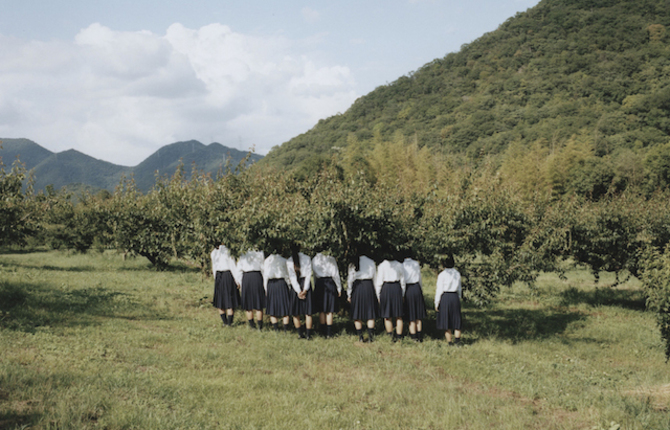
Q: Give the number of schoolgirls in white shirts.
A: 9